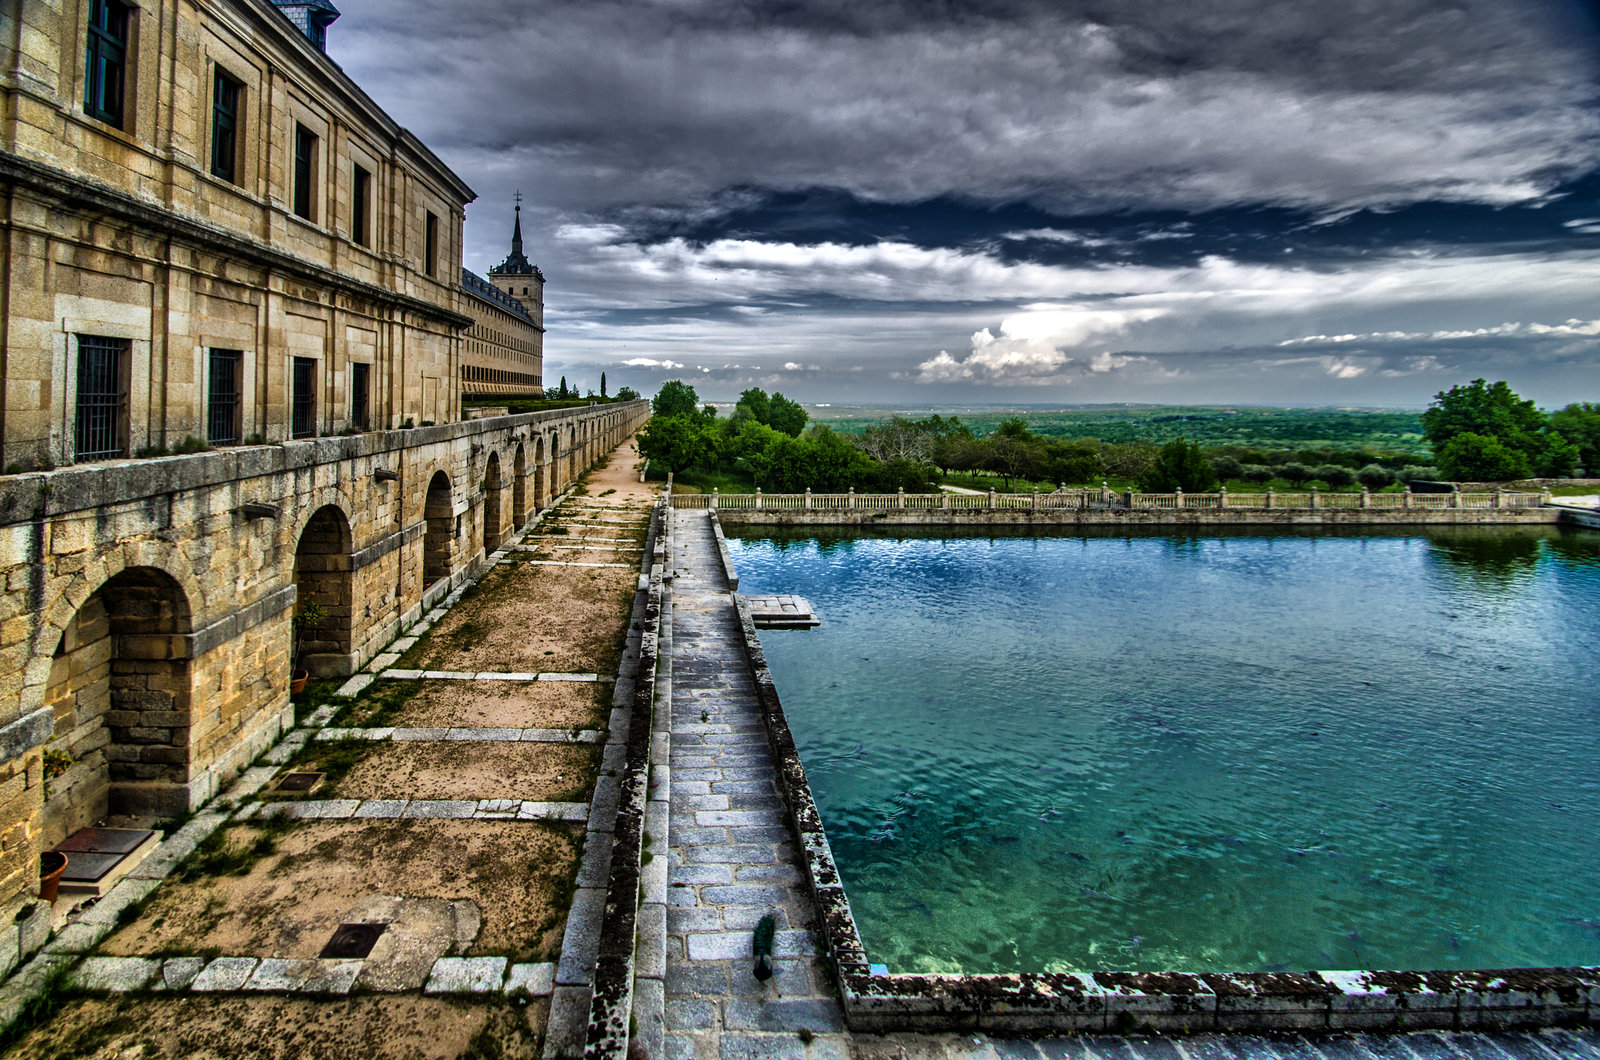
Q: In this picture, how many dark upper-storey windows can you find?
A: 5